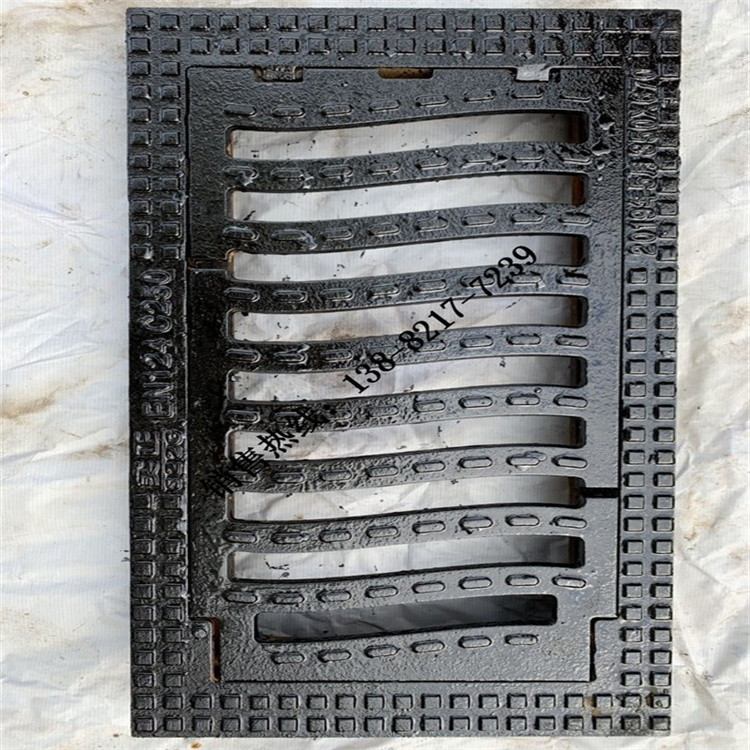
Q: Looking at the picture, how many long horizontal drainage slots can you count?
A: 9